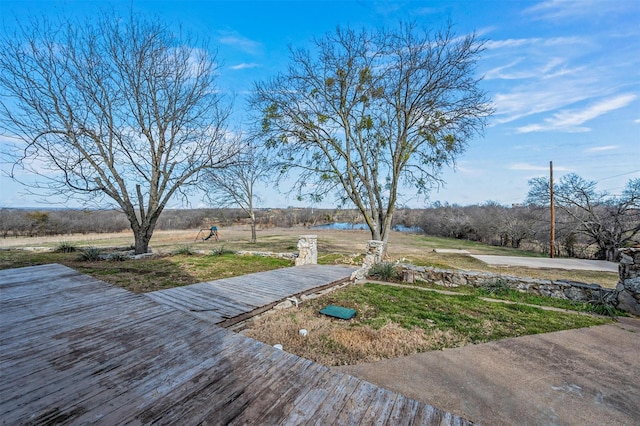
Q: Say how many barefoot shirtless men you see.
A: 0